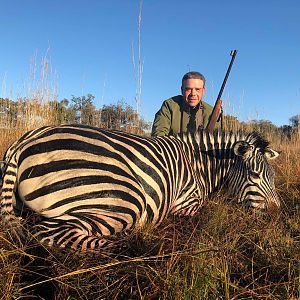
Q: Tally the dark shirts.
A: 1